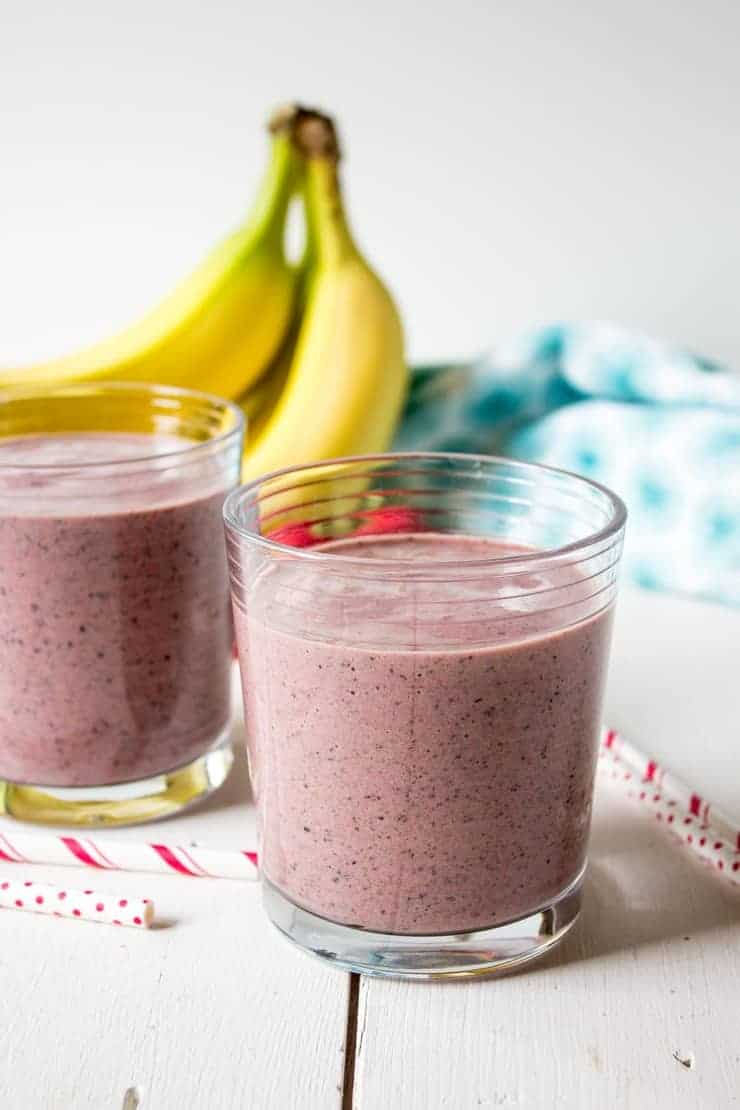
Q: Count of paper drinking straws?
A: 4